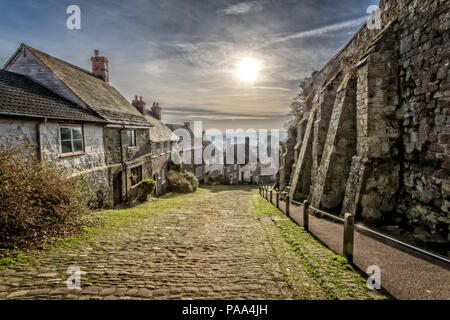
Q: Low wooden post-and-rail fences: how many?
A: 1